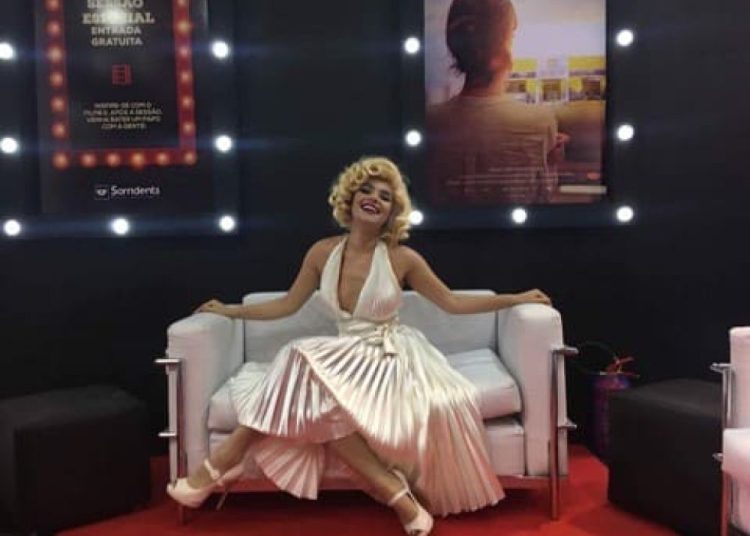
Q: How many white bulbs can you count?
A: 14